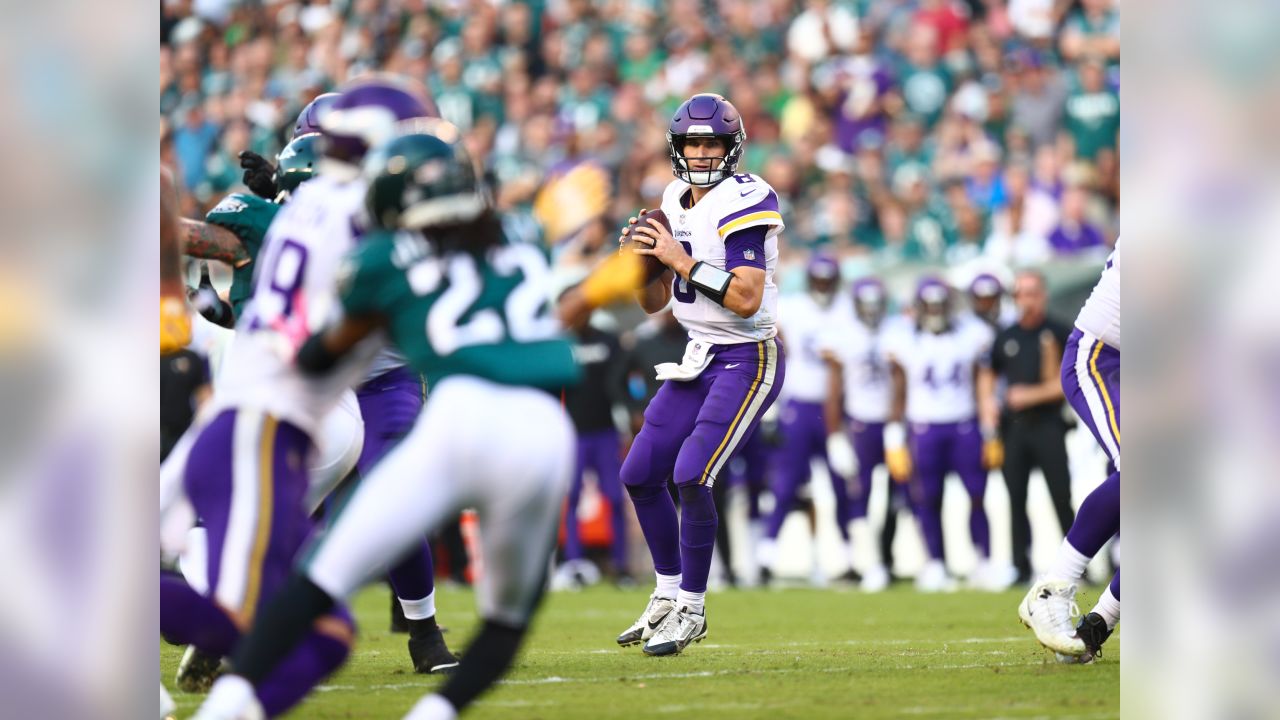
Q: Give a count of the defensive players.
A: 2